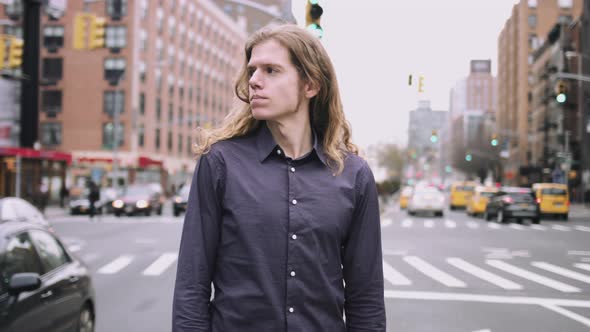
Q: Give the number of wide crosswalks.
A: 2